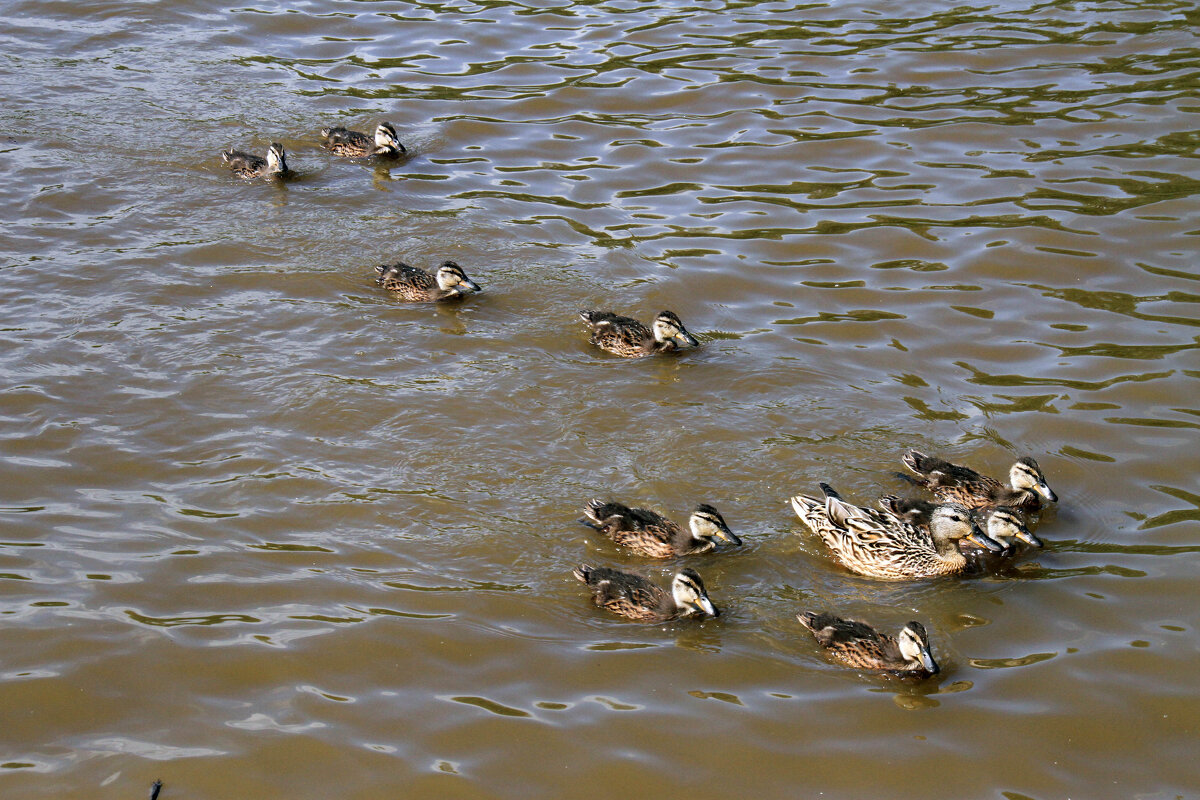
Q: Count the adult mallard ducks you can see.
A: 1